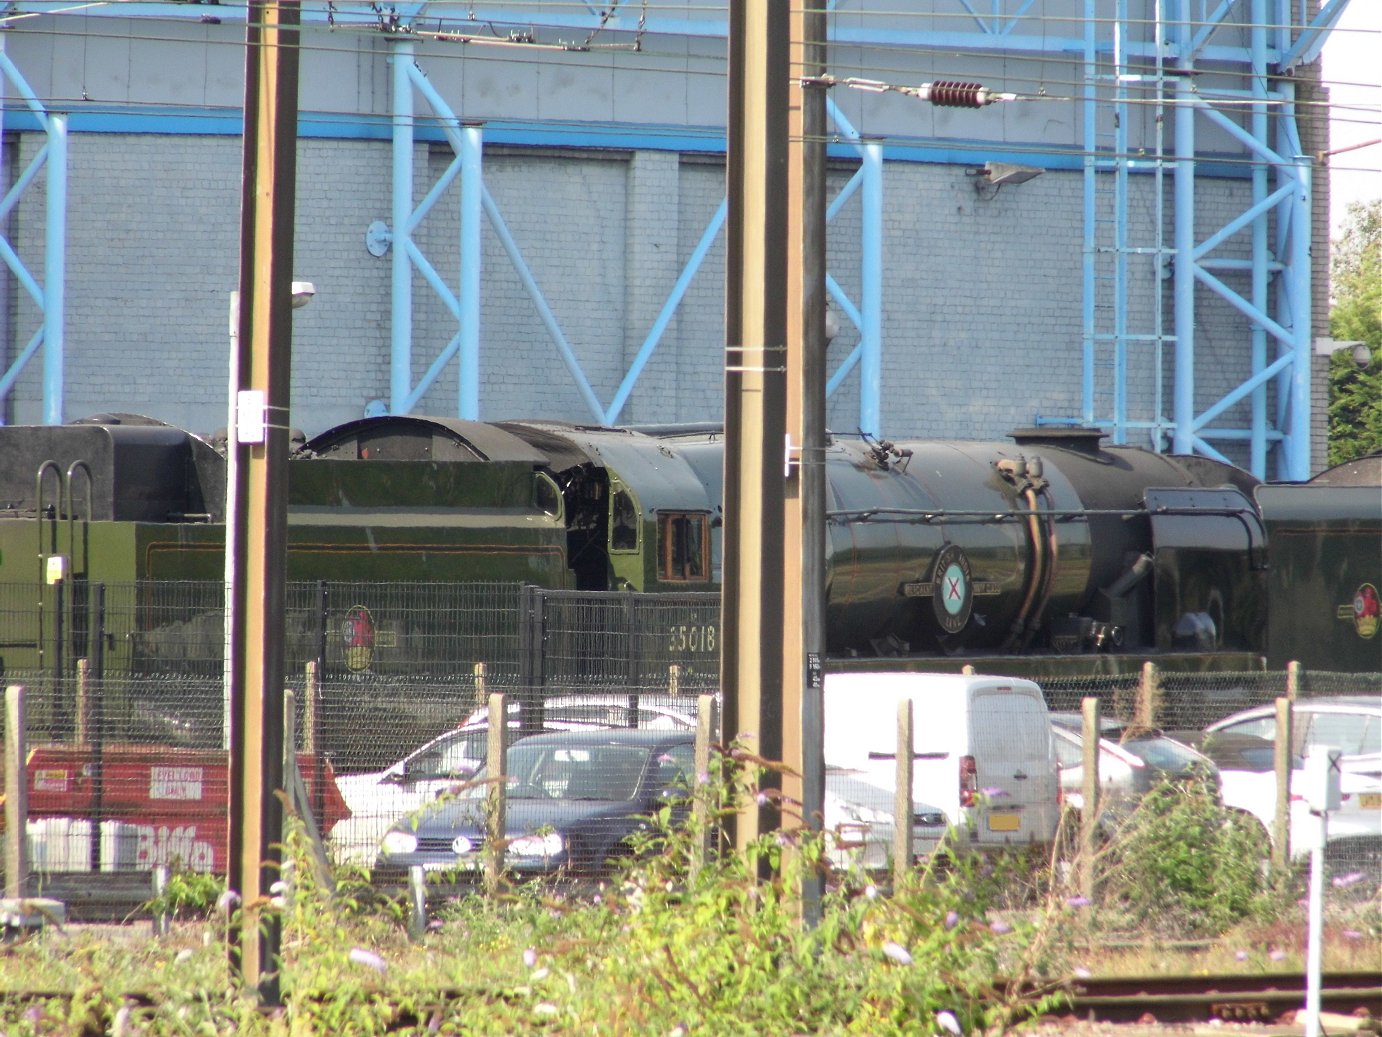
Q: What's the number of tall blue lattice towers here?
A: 4